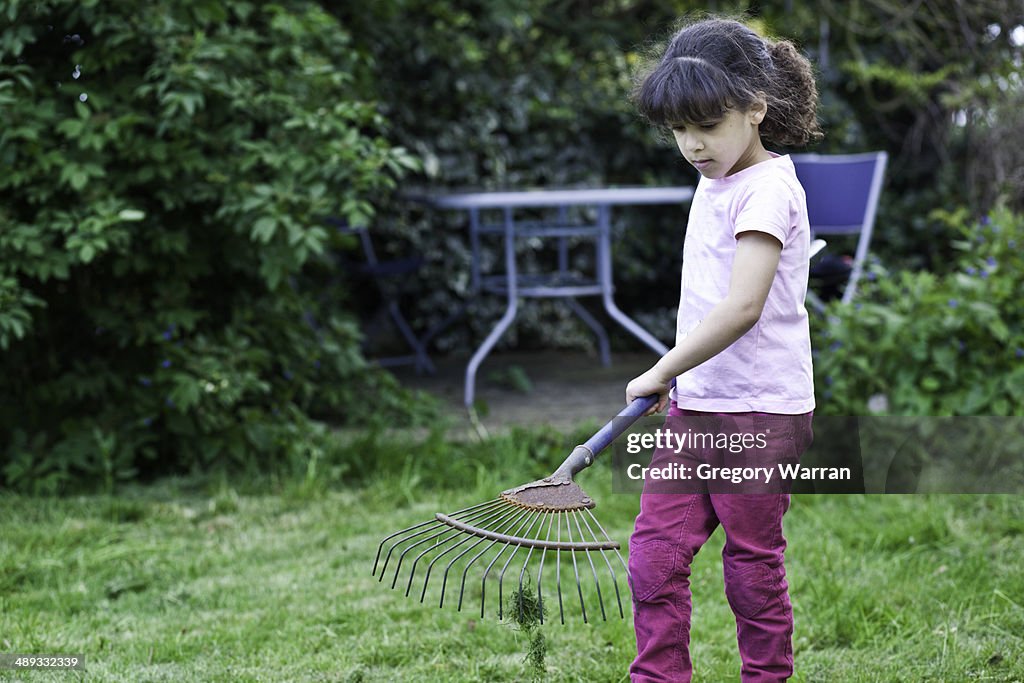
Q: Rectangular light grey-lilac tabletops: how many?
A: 1